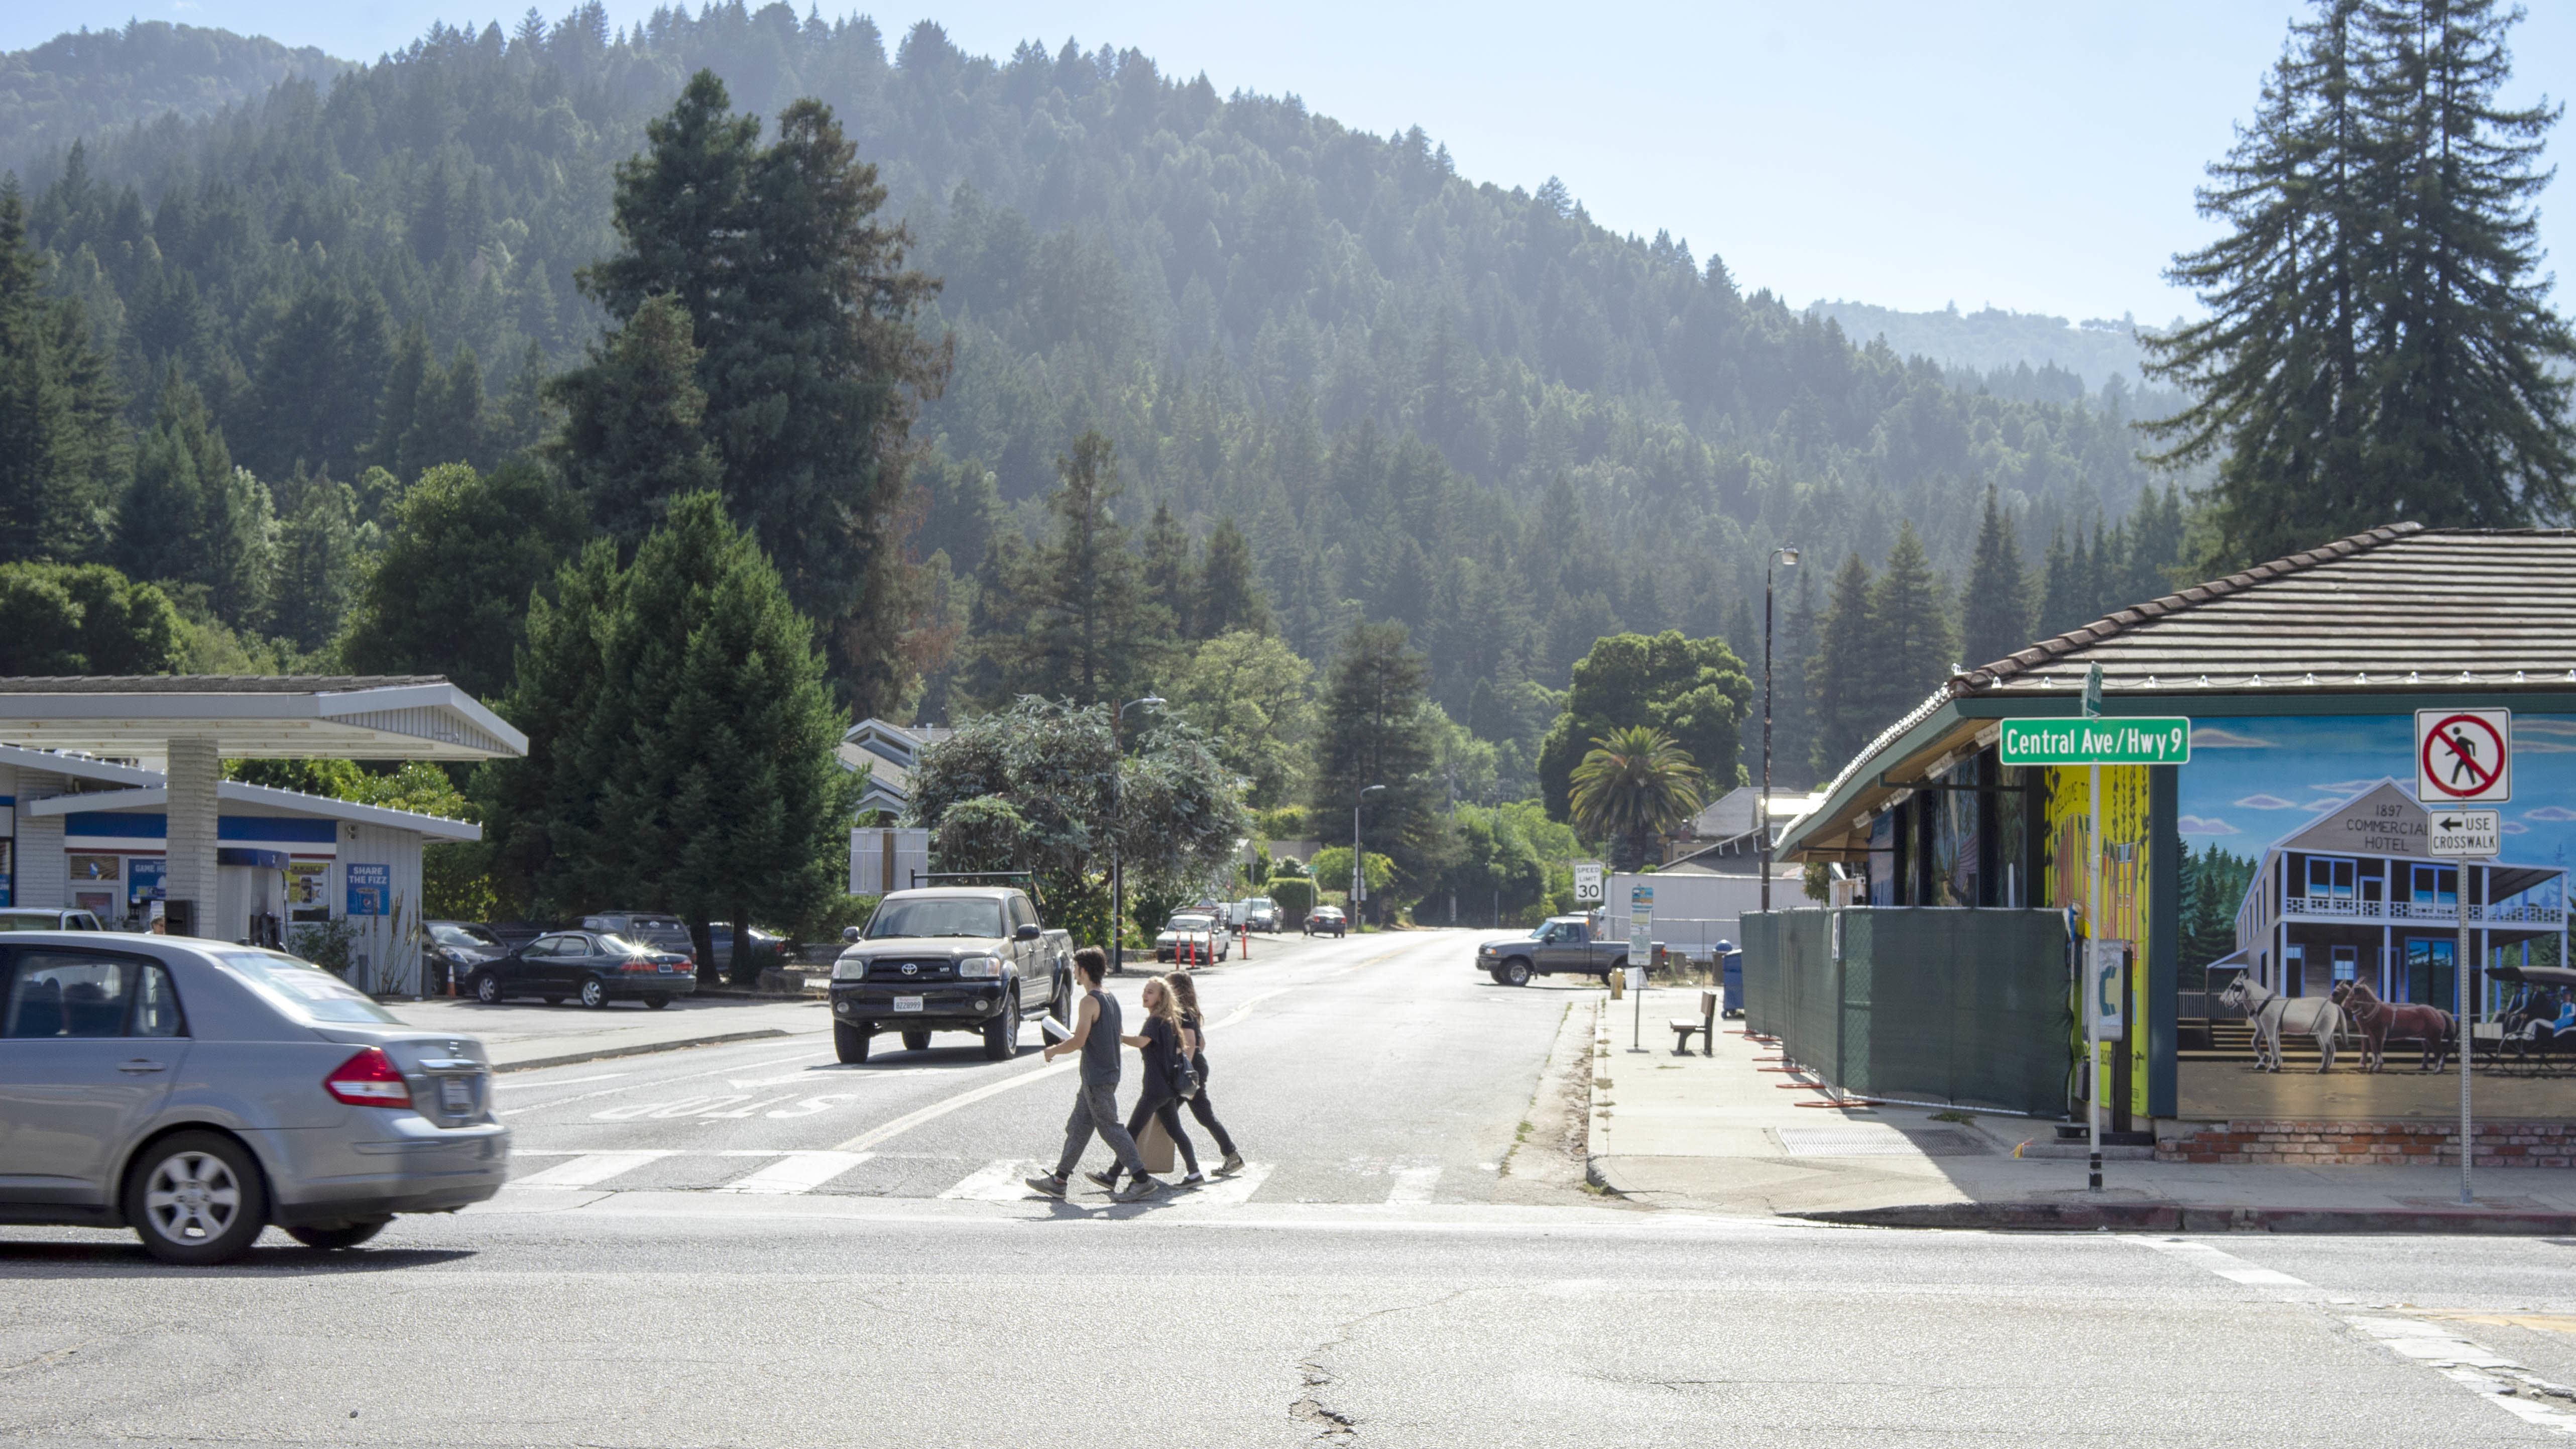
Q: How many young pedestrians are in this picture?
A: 3